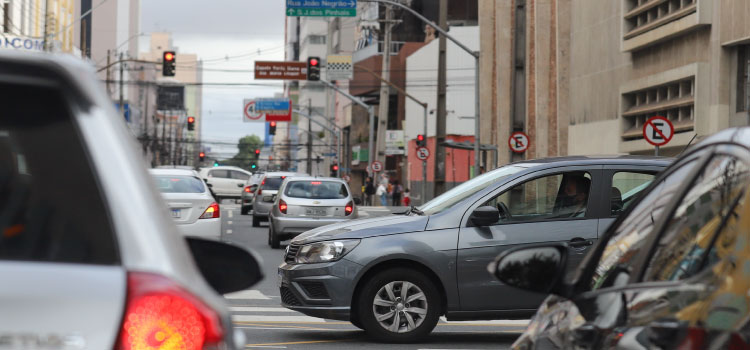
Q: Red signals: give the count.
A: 8